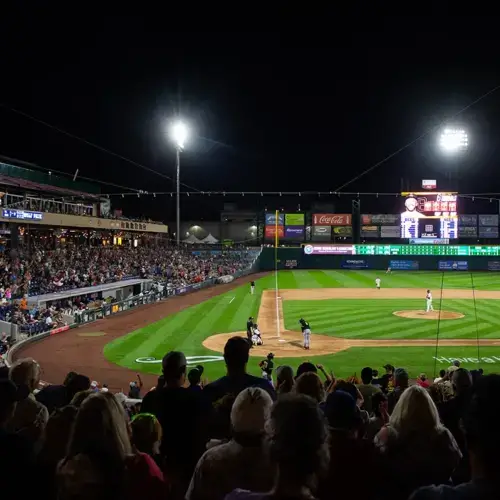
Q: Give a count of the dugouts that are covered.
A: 1